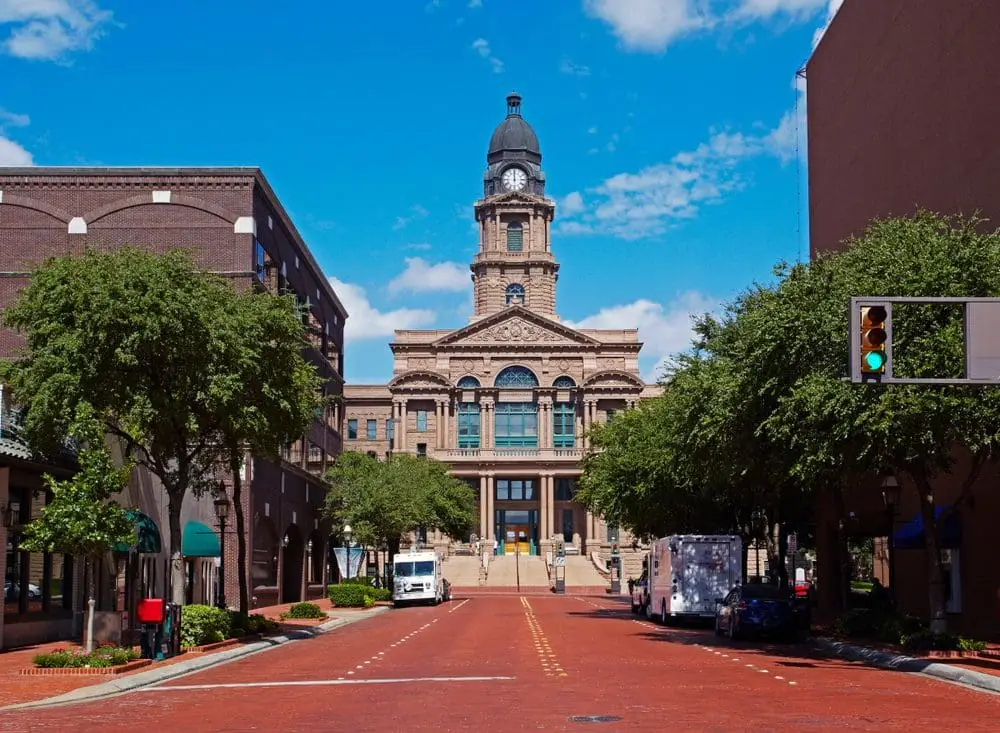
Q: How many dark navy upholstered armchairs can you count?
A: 0